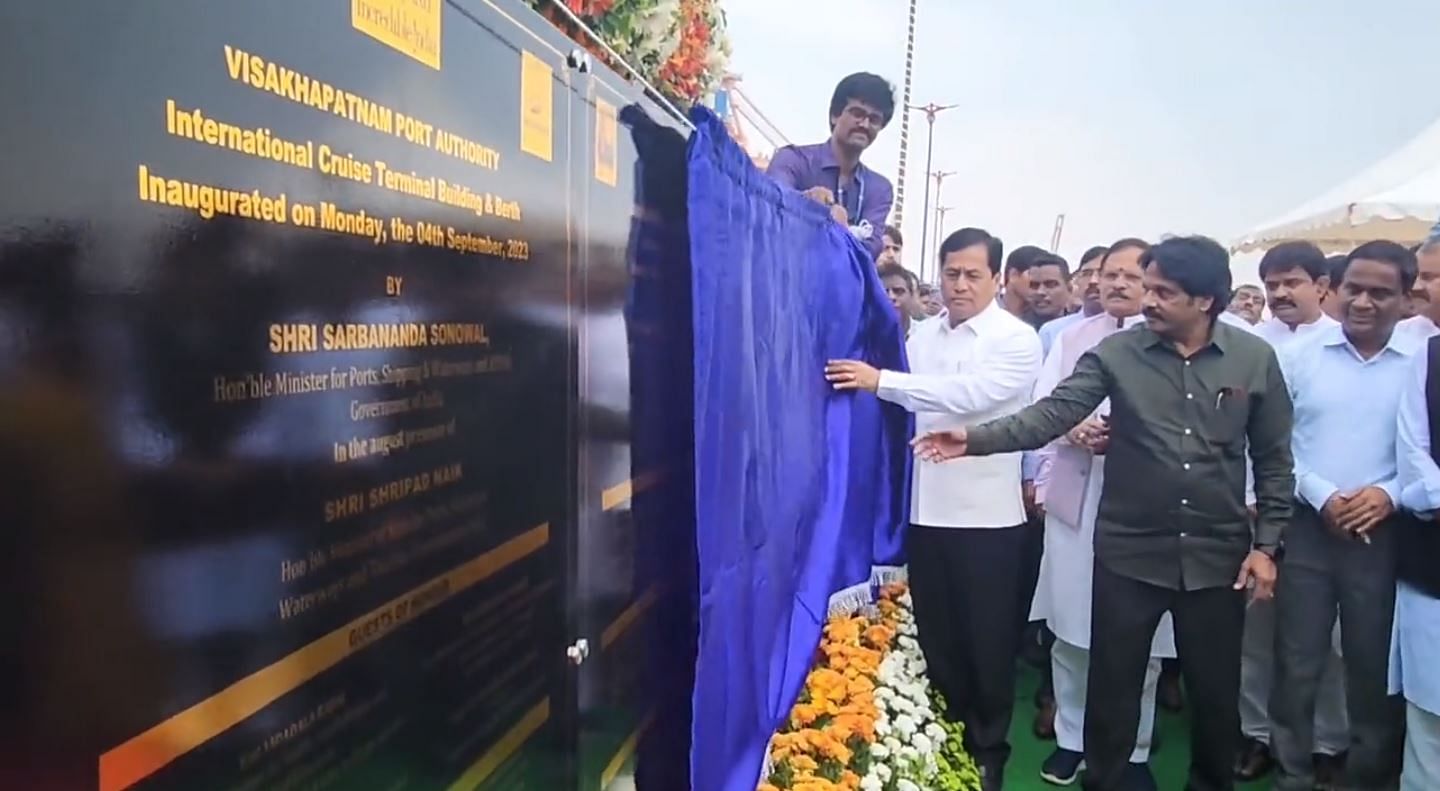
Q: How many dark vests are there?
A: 1